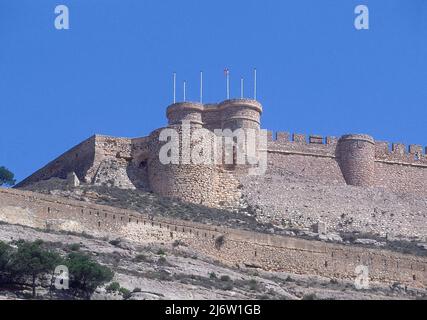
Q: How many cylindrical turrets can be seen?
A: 3